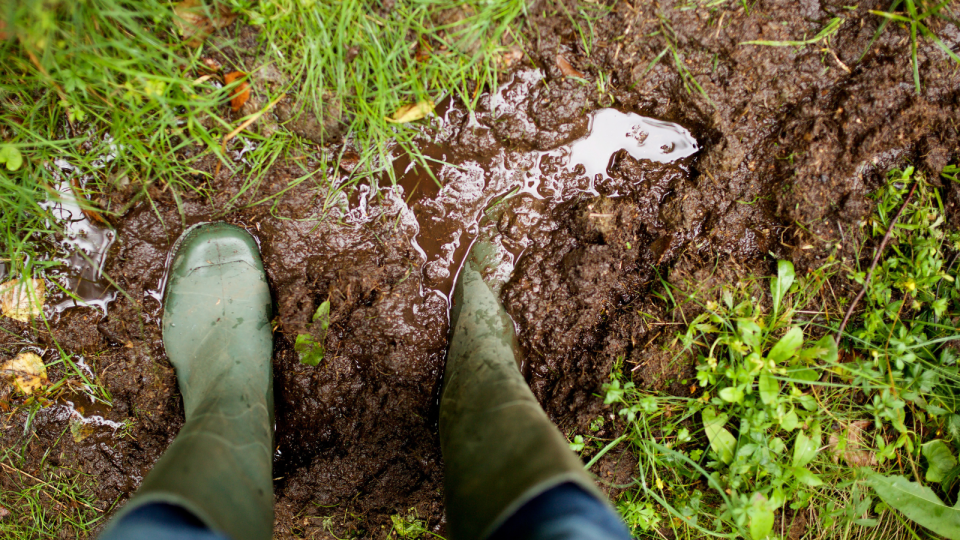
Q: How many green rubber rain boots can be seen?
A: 2